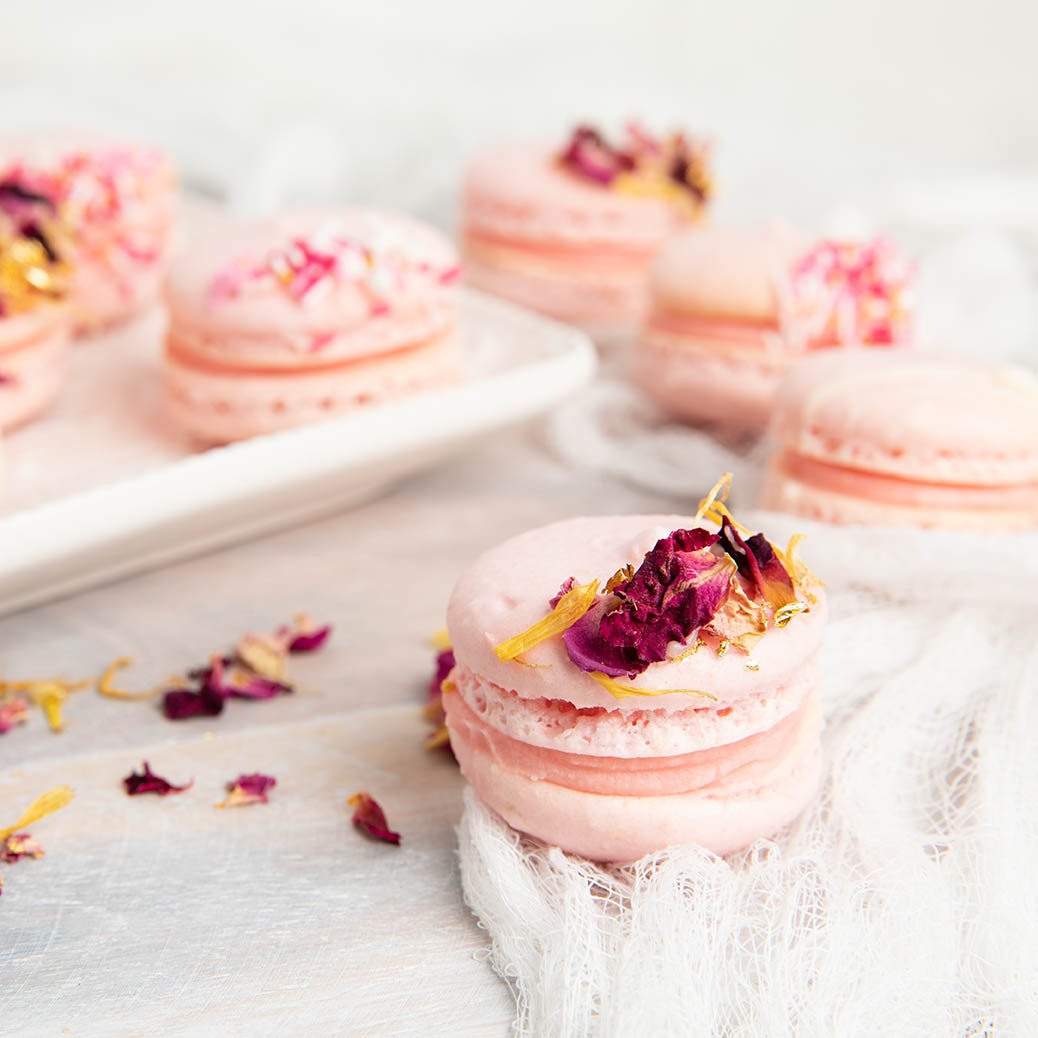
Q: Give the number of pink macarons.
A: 7